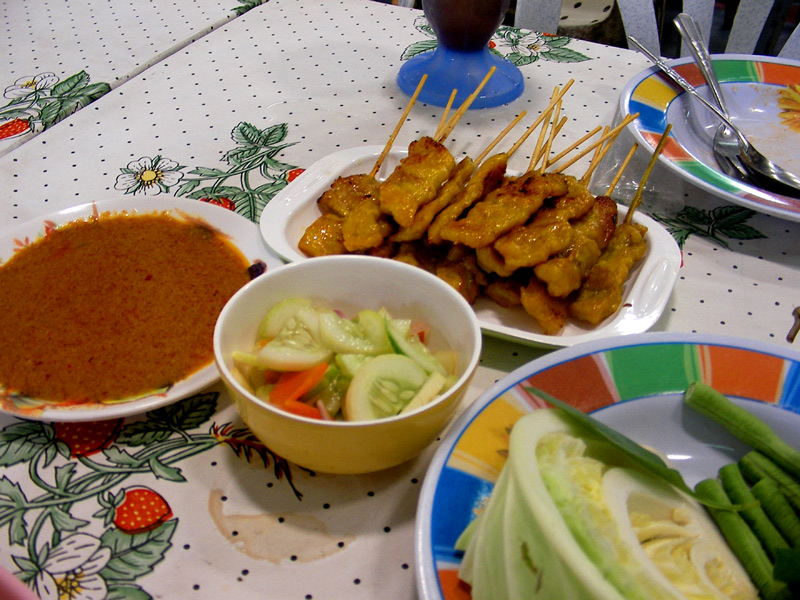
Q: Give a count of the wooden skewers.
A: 15